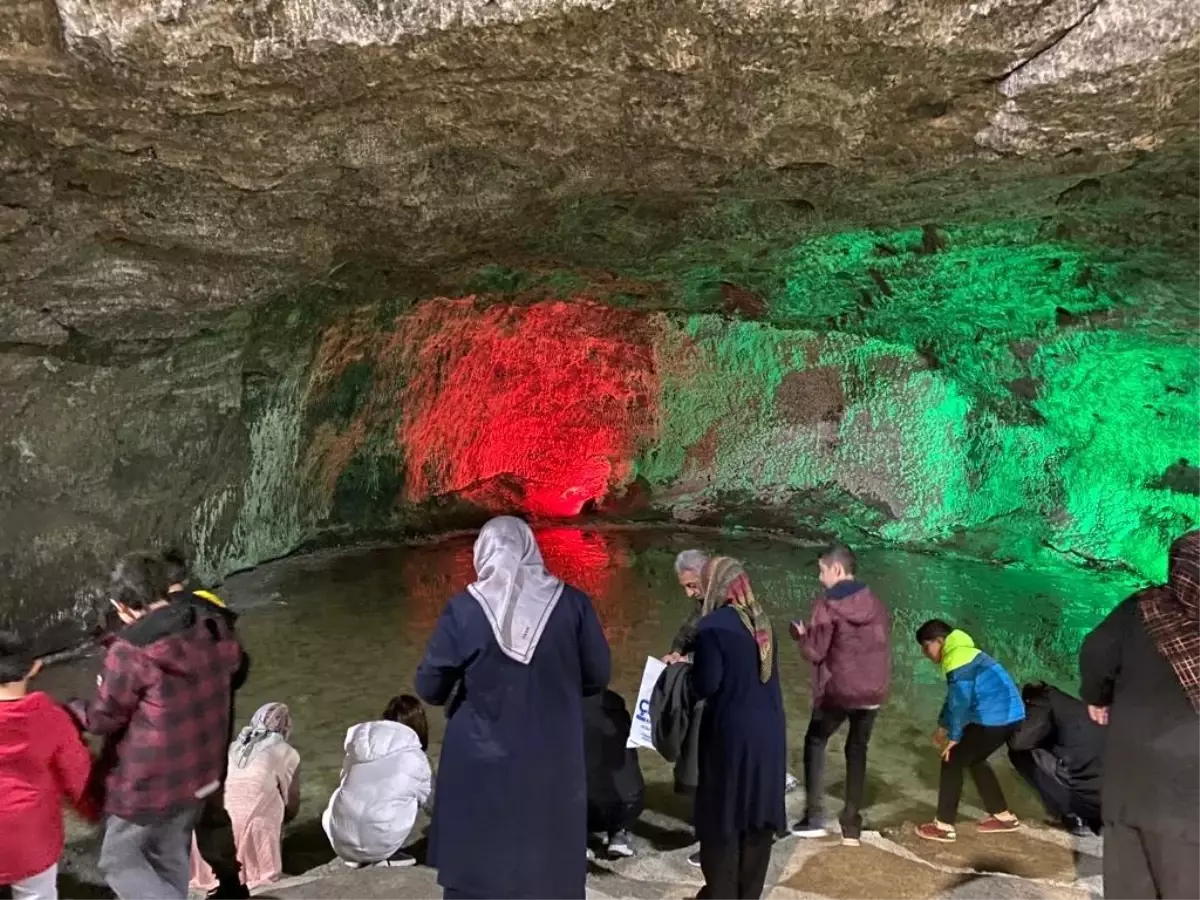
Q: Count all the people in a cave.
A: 13